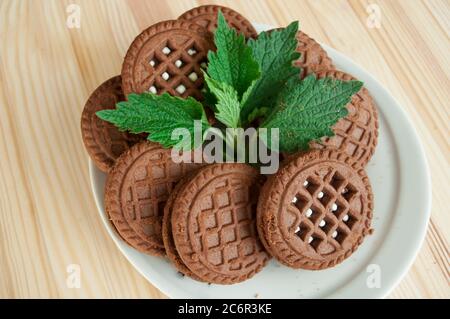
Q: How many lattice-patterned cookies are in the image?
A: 8